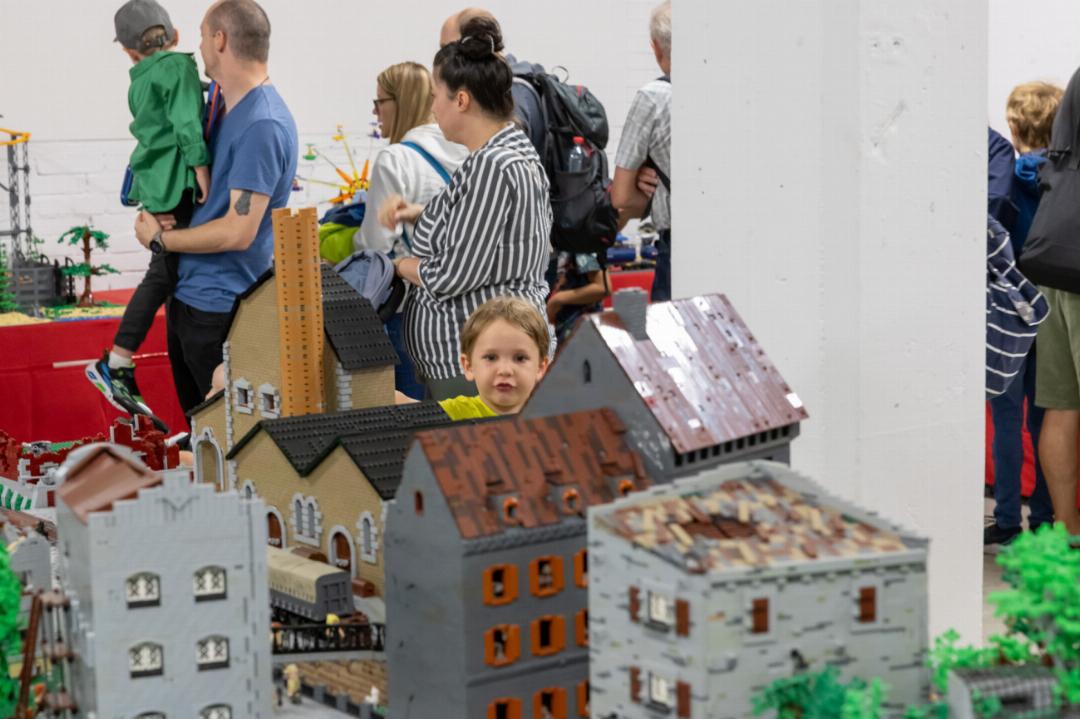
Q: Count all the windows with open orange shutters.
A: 9